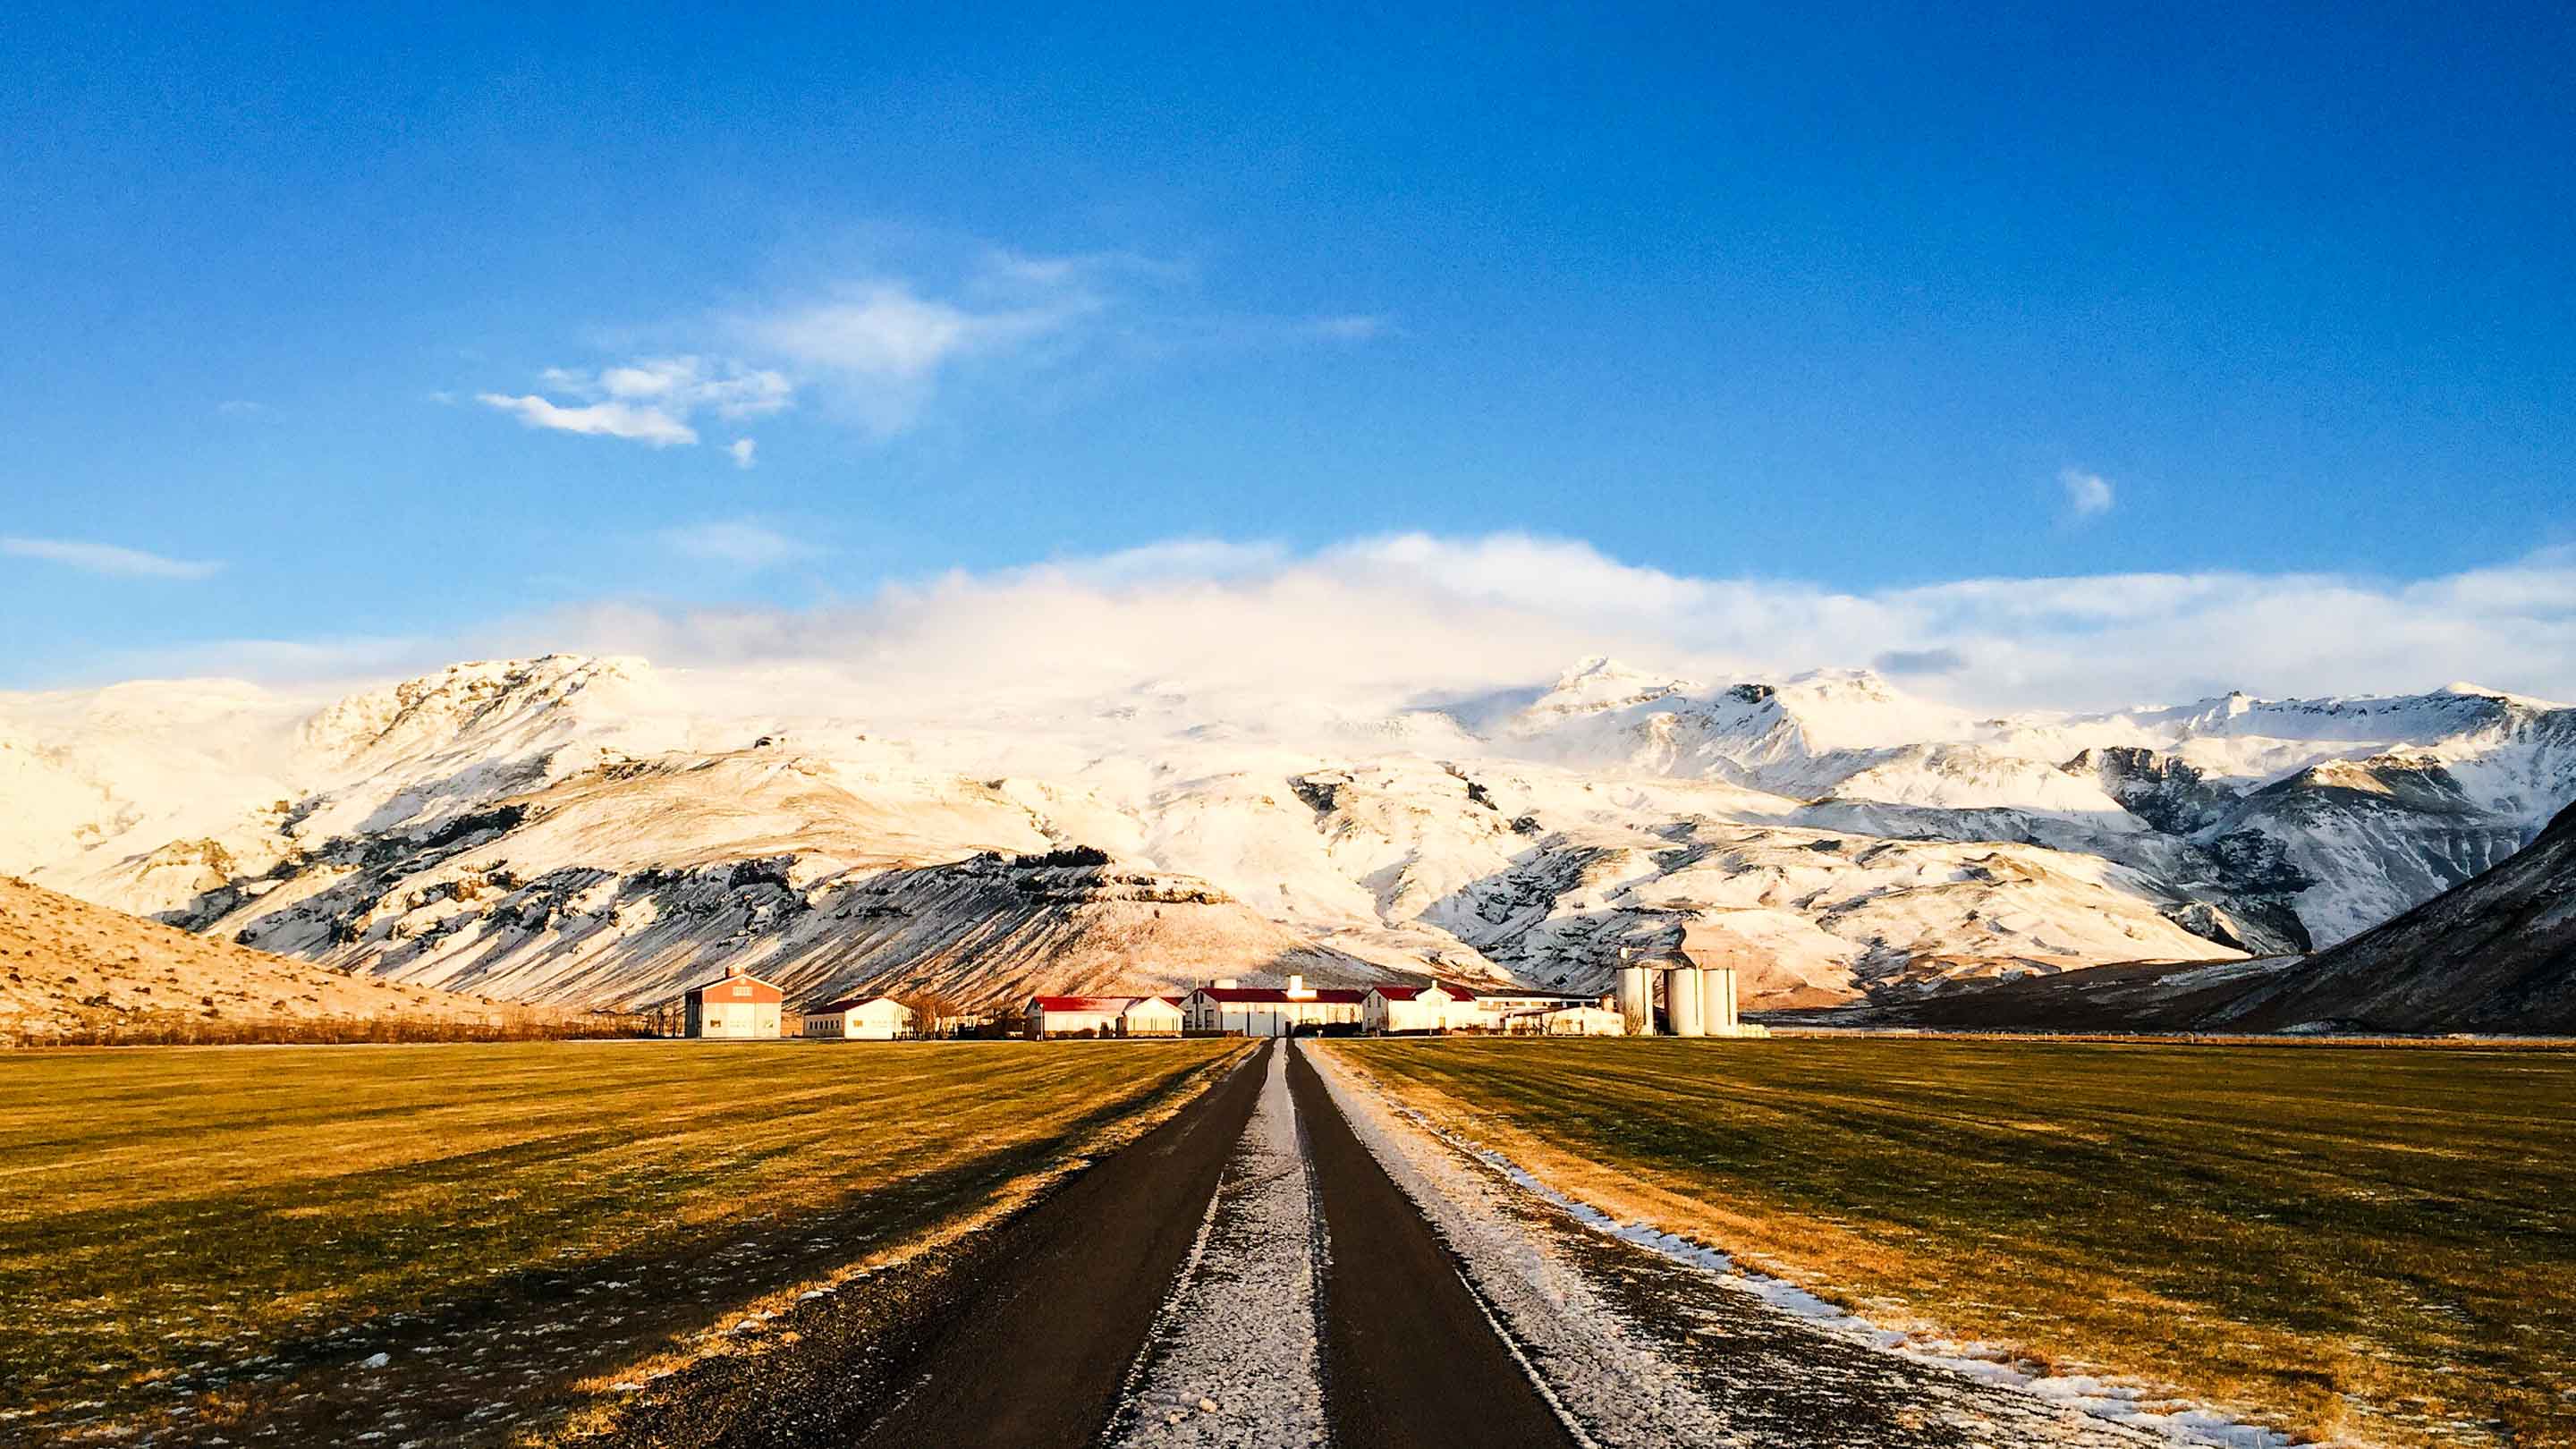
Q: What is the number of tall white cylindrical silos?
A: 3